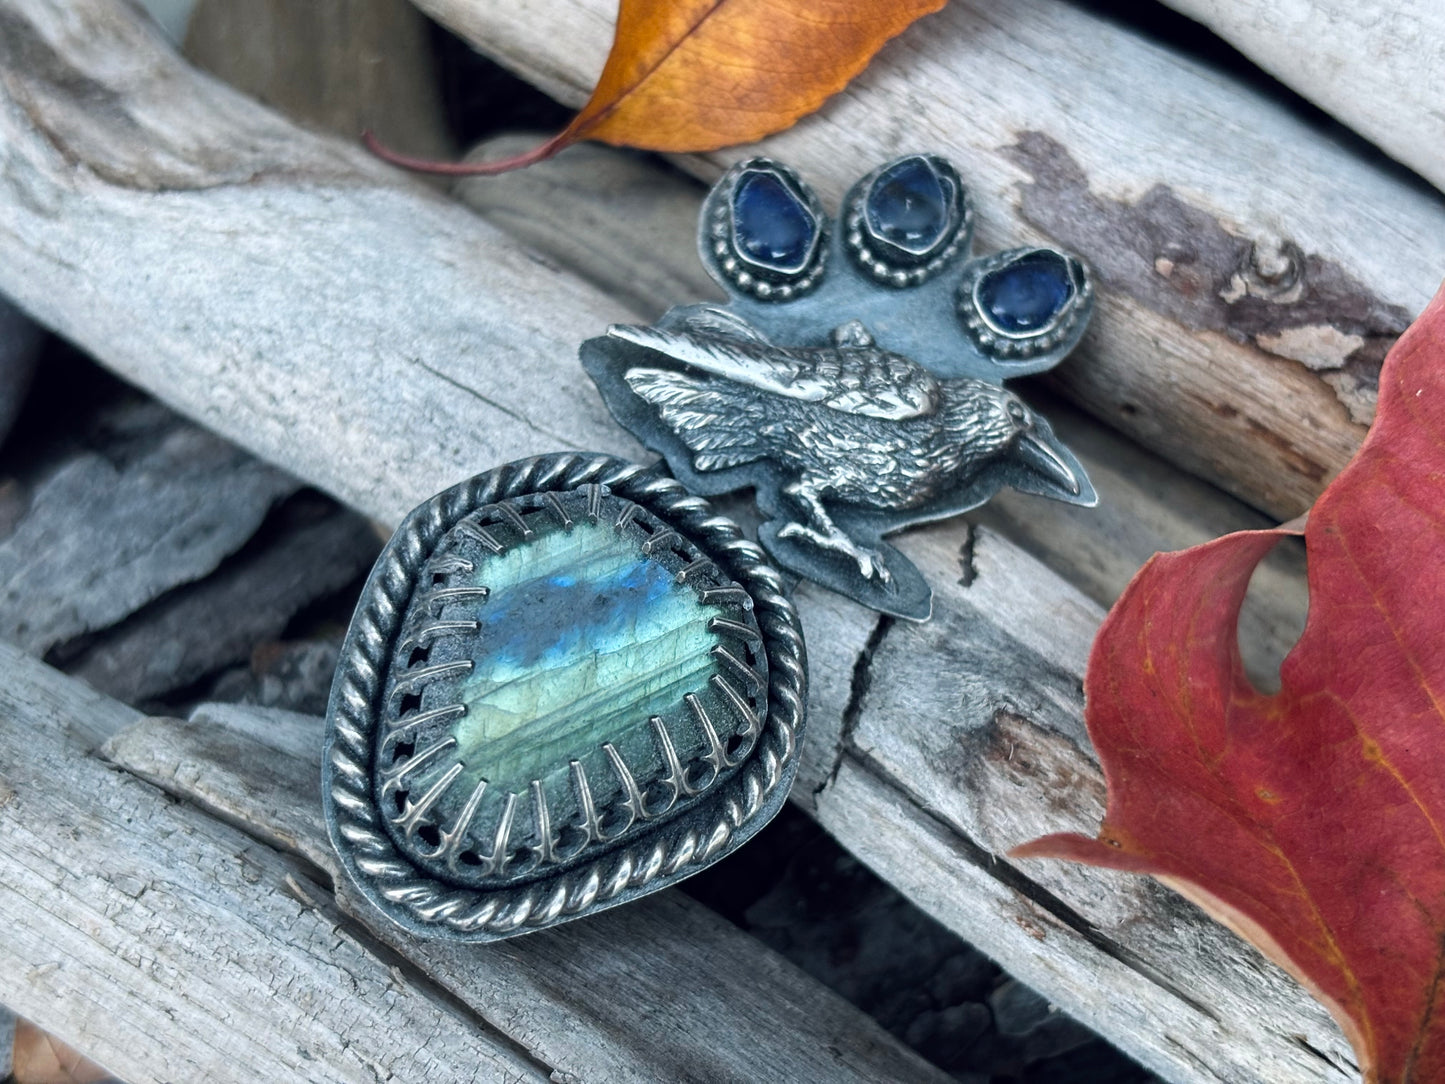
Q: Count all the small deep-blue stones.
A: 3